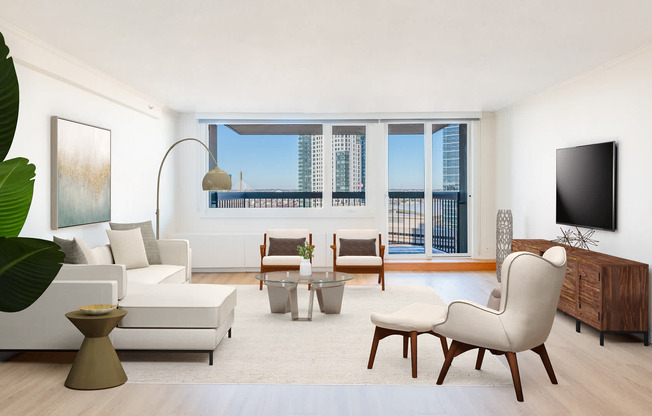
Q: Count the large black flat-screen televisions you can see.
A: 1